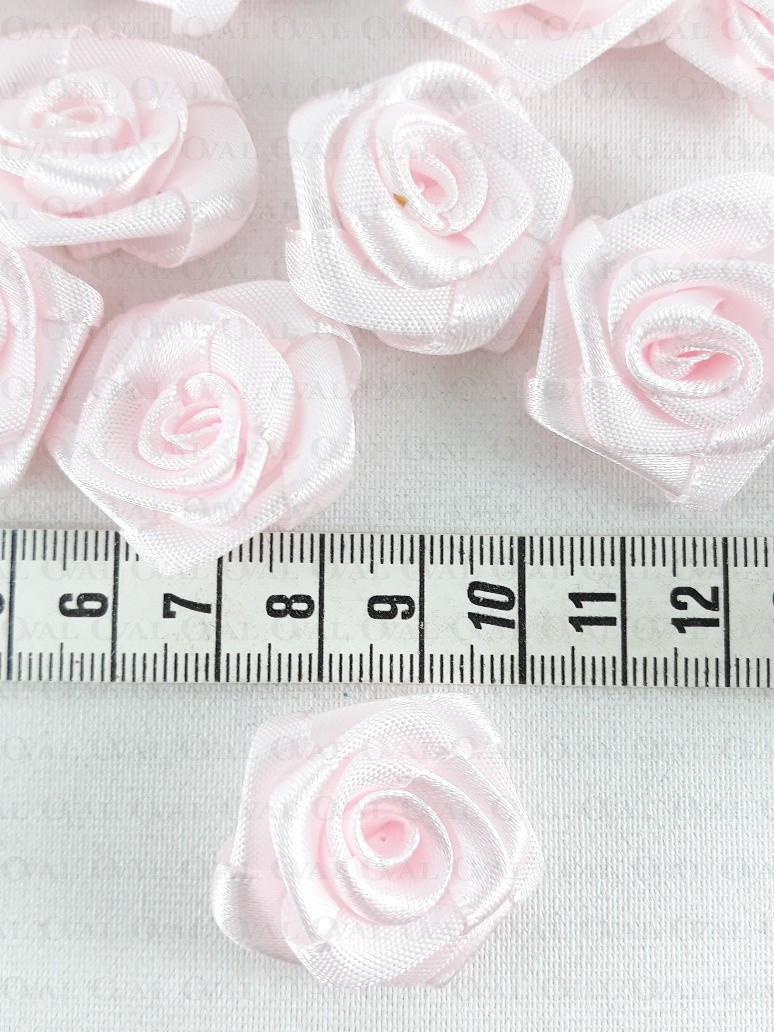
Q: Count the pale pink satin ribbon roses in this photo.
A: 9